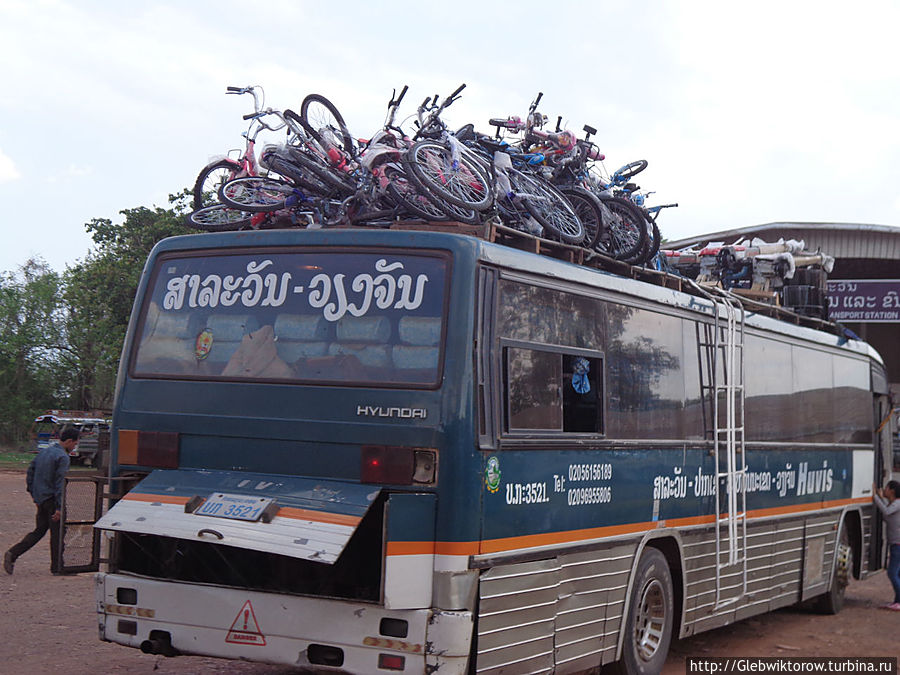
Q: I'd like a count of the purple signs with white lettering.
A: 1